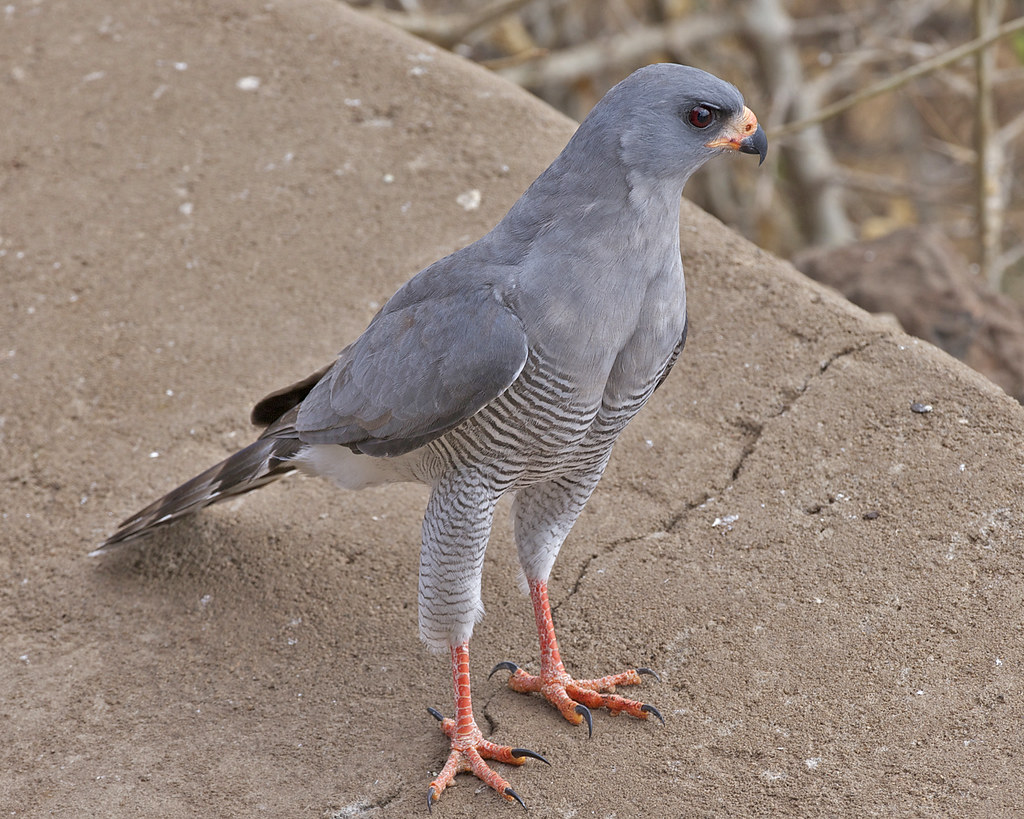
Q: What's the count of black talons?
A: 8